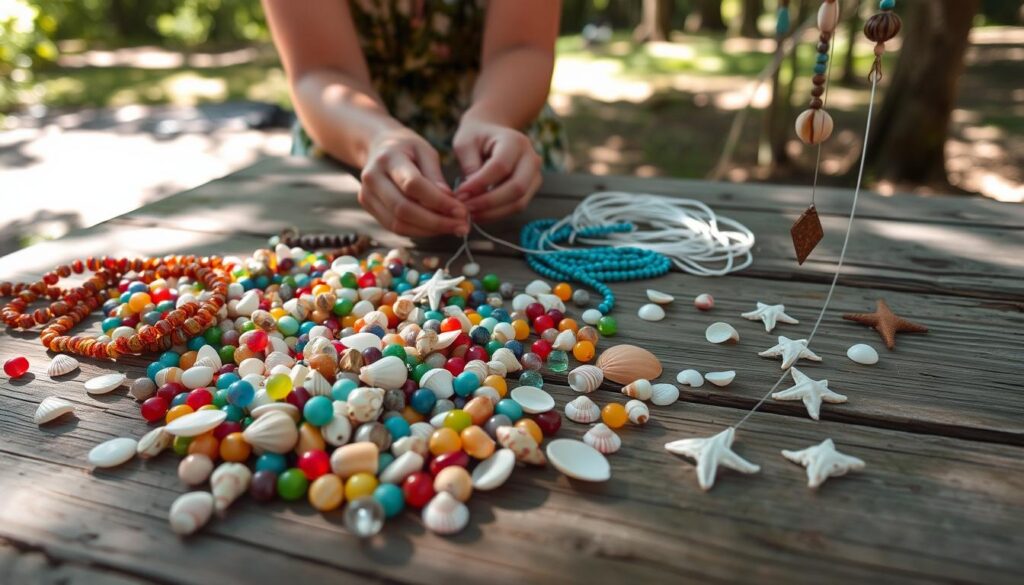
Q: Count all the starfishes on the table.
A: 7